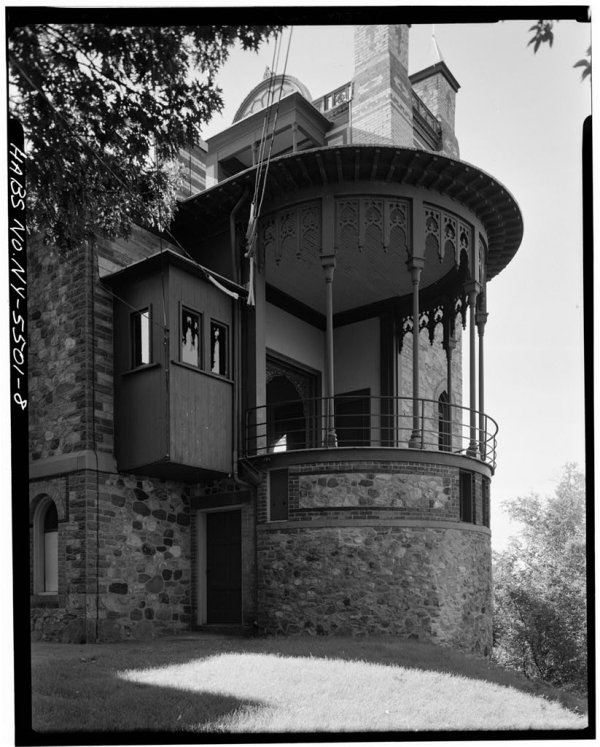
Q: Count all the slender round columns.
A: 5